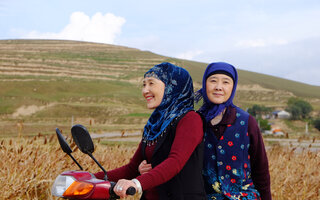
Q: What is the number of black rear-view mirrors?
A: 2